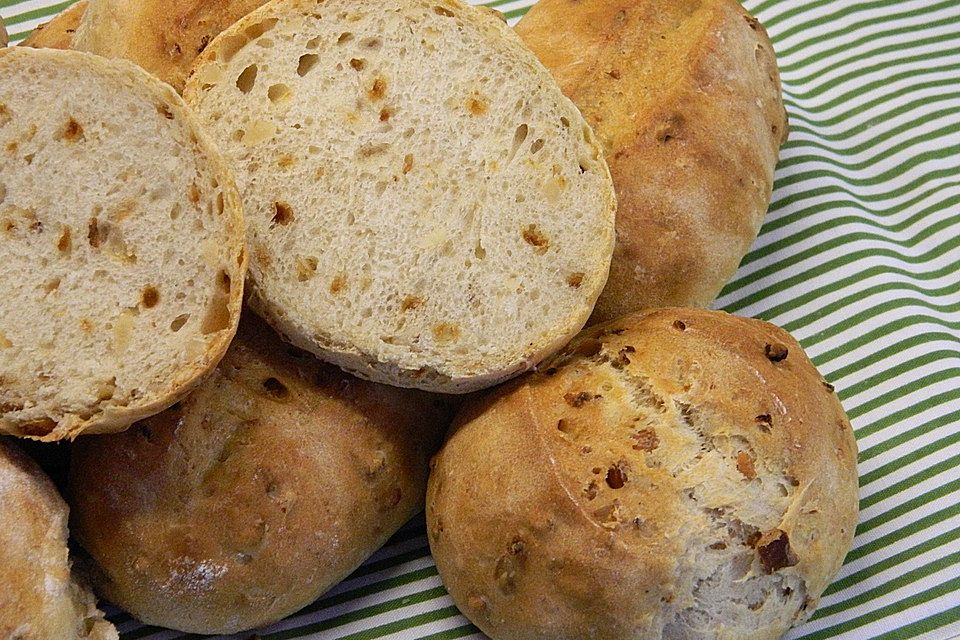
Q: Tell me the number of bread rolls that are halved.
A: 2